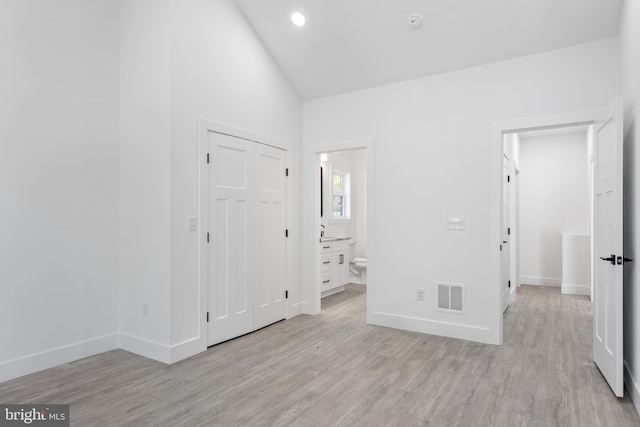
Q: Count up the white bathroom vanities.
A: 1